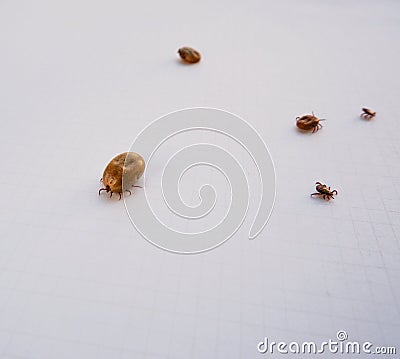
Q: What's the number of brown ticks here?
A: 5